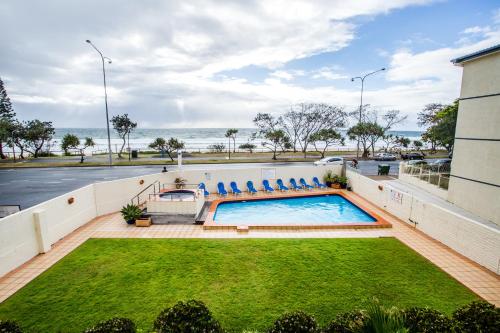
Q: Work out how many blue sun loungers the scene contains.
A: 9